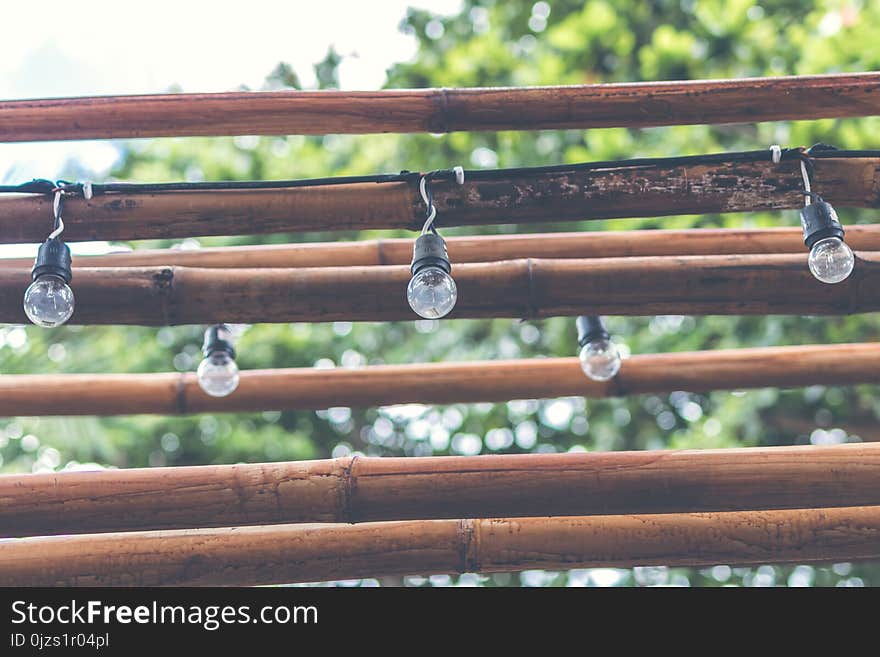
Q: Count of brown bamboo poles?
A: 7